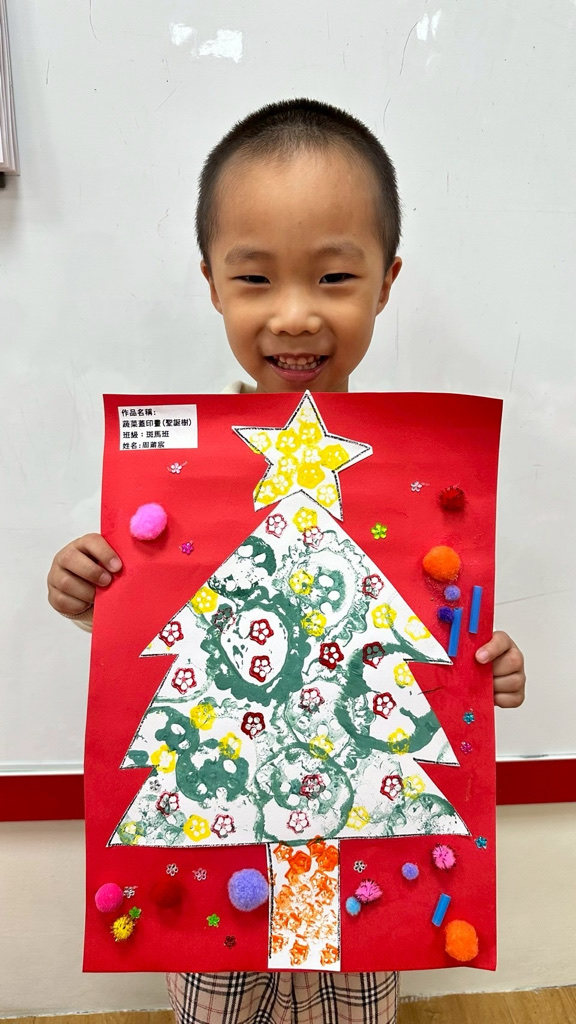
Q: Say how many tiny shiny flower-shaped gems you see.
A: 15